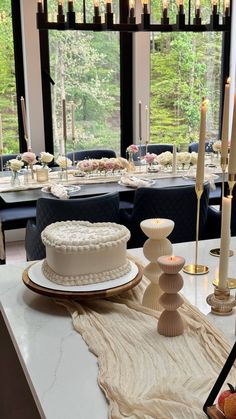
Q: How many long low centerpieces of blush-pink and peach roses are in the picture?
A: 1